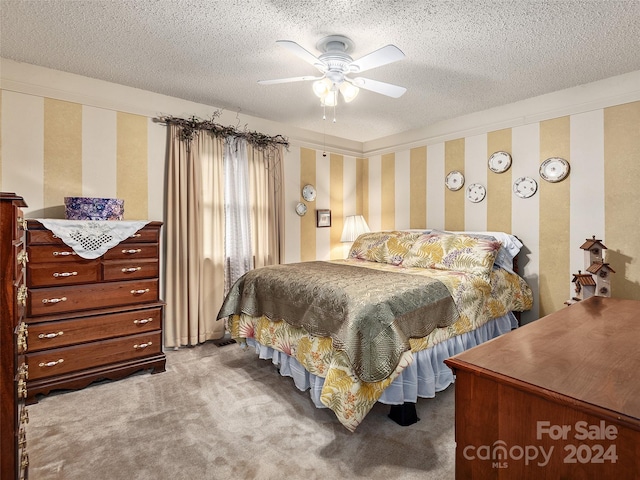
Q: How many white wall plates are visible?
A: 7